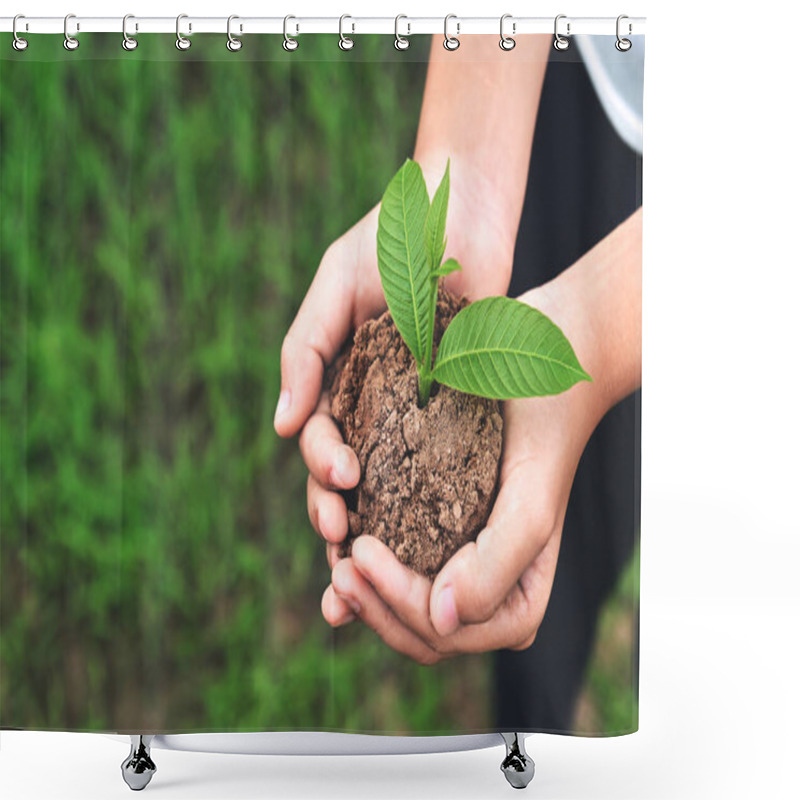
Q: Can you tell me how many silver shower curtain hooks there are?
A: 12